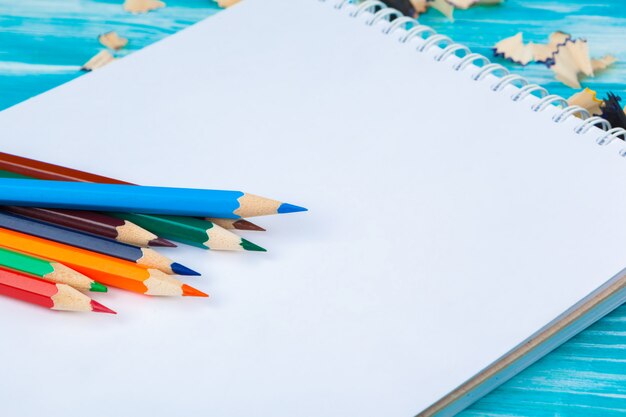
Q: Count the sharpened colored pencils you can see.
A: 8